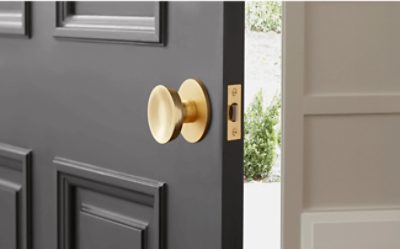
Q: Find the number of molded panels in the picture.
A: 4